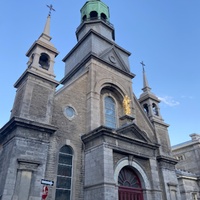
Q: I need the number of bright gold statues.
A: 1